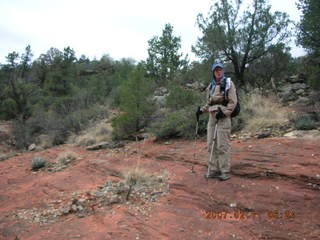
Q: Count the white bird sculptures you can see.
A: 0